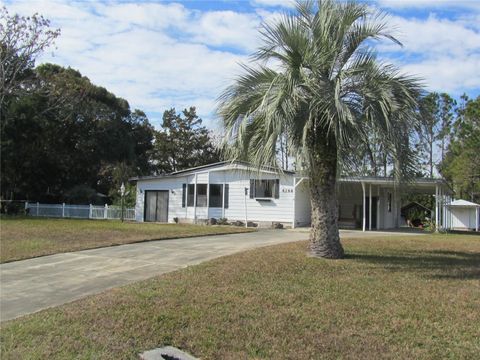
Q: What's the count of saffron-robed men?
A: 0